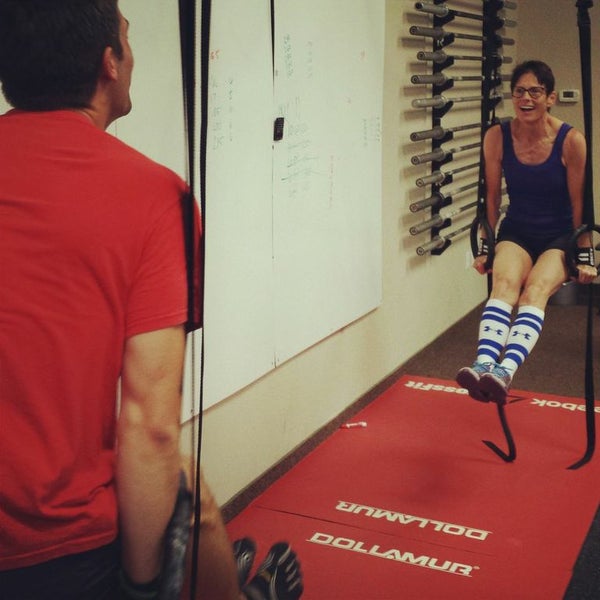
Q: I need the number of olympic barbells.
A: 11